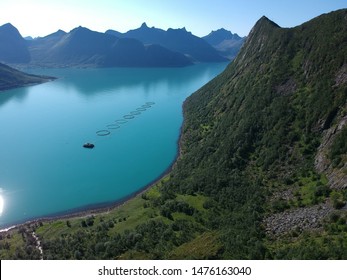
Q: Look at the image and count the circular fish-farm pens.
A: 8